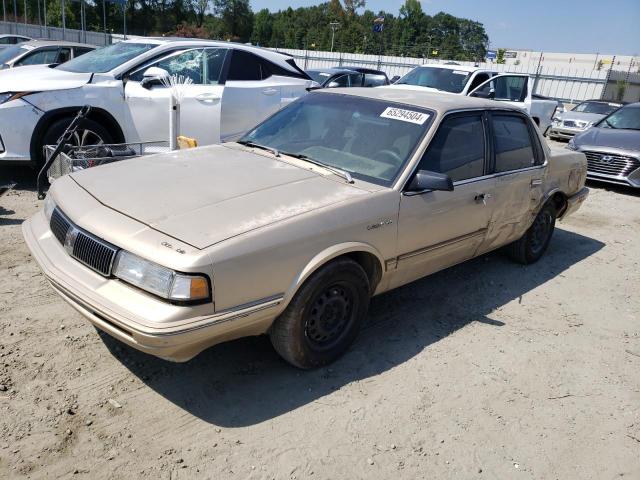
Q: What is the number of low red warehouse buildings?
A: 0